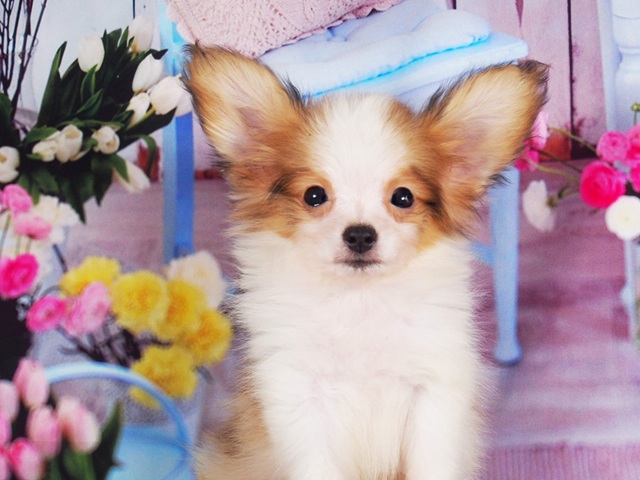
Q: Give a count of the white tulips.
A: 11